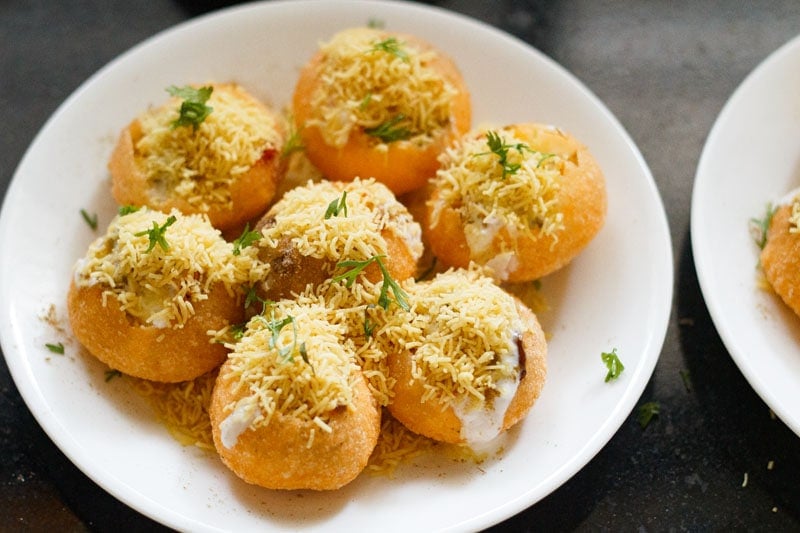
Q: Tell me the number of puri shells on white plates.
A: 8